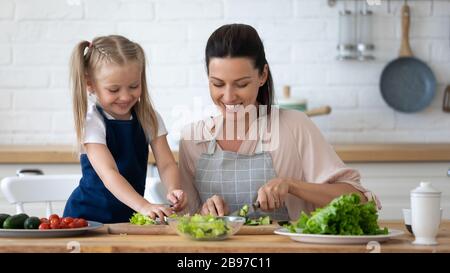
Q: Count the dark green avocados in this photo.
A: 3